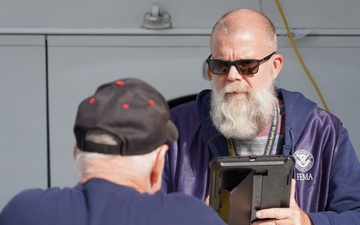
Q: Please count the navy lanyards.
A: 1